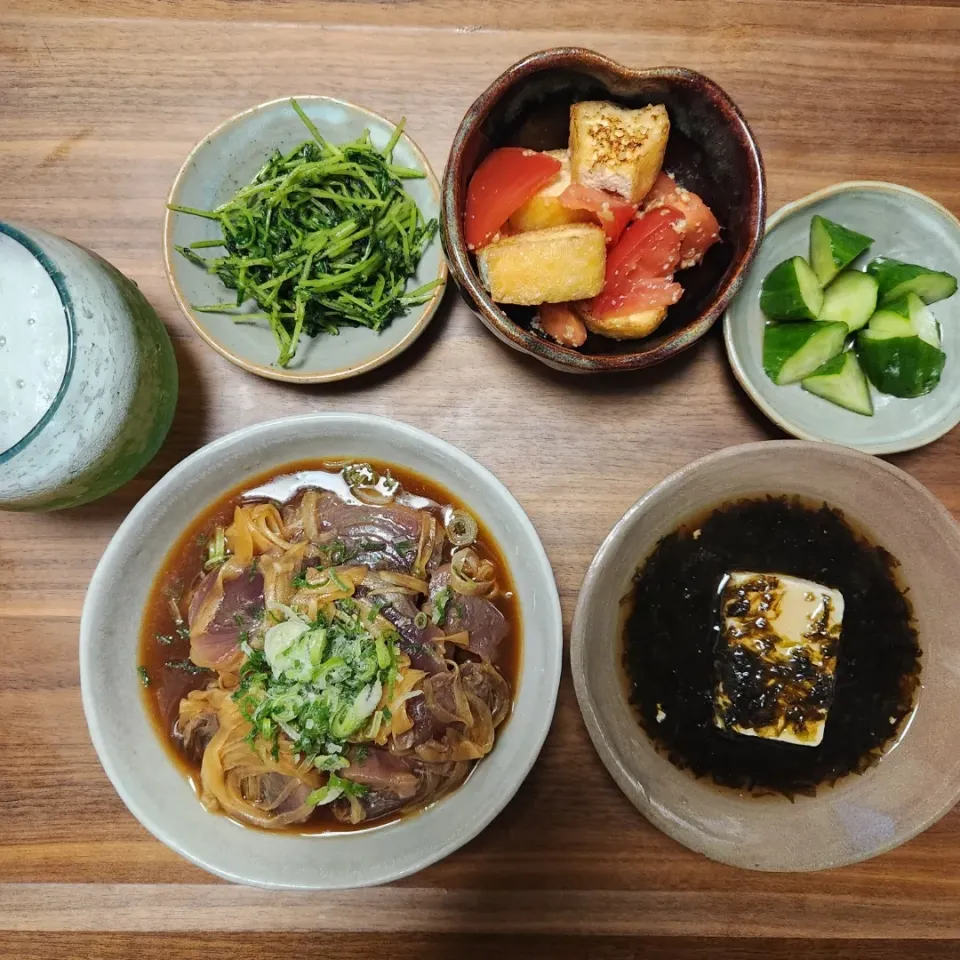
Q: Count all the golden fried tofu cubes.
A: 4